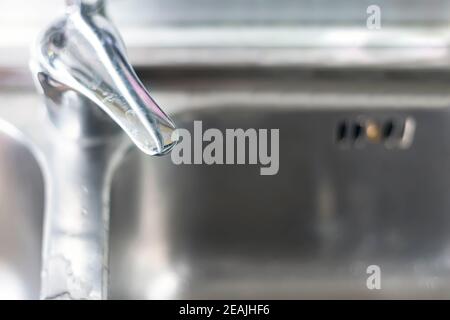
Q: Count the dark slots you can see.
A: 3